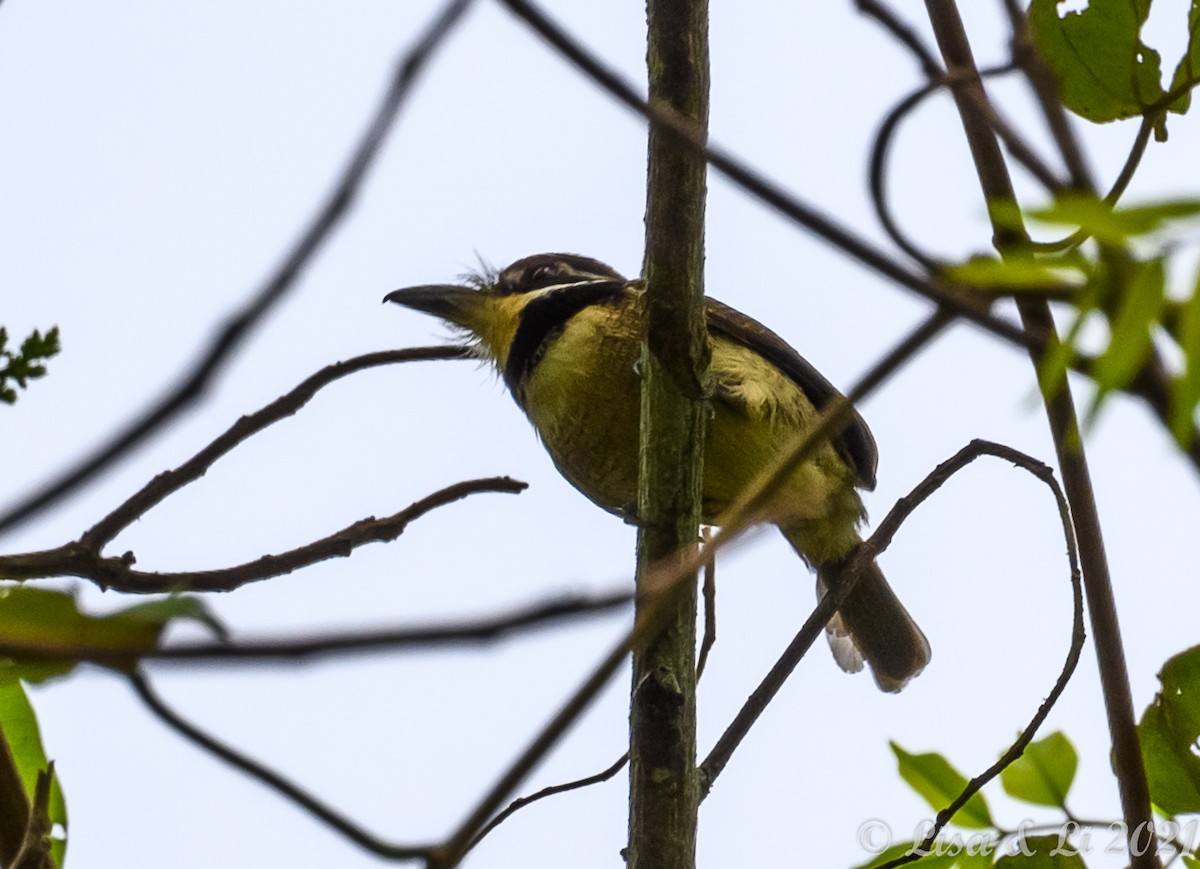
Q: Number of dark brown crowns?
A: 1